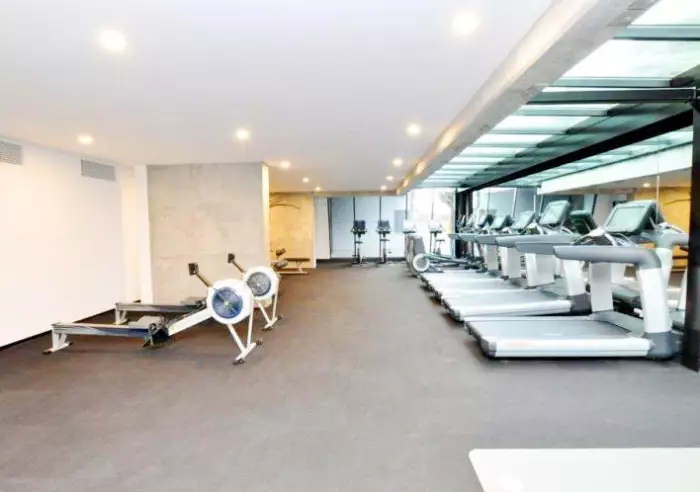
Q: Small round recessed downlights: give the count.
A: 11